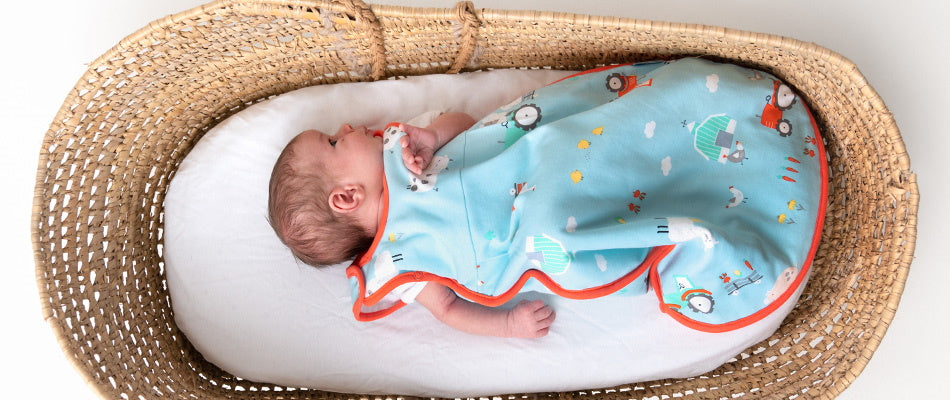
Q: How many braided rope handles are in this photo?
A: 2